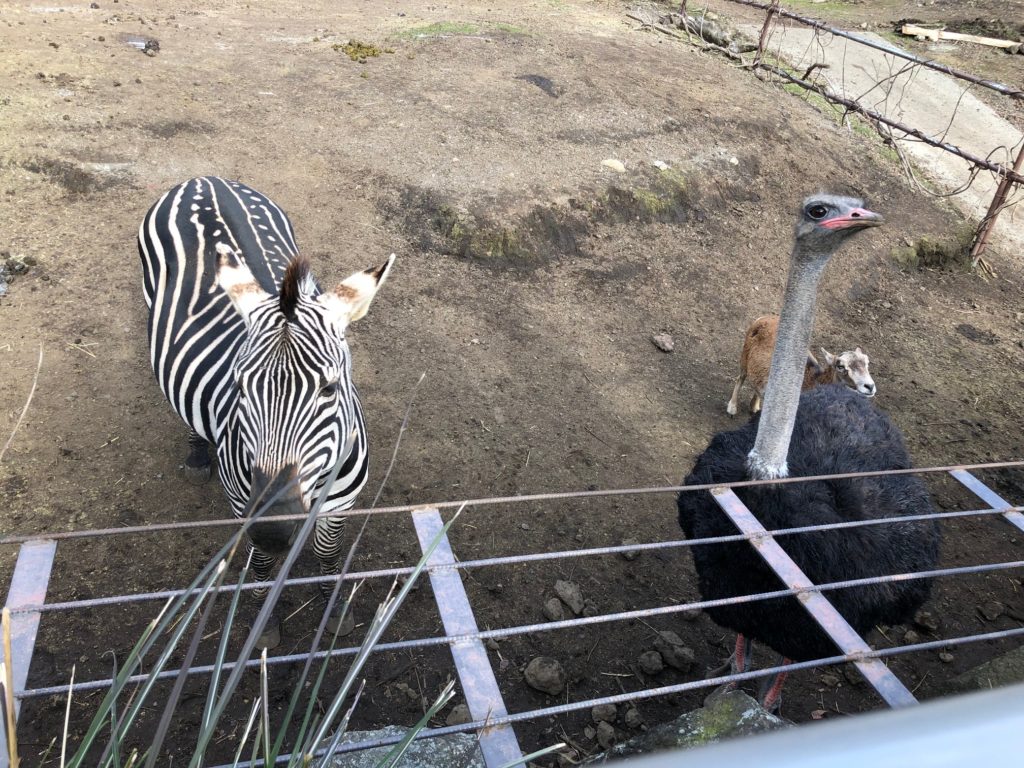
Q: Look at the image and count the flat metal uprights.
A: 4